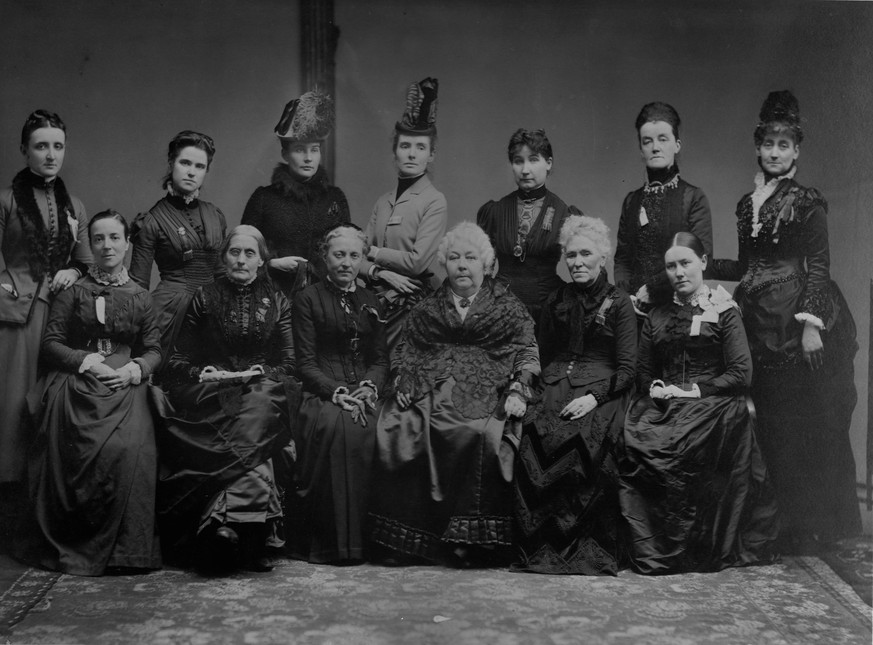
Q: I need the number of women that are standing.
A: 7